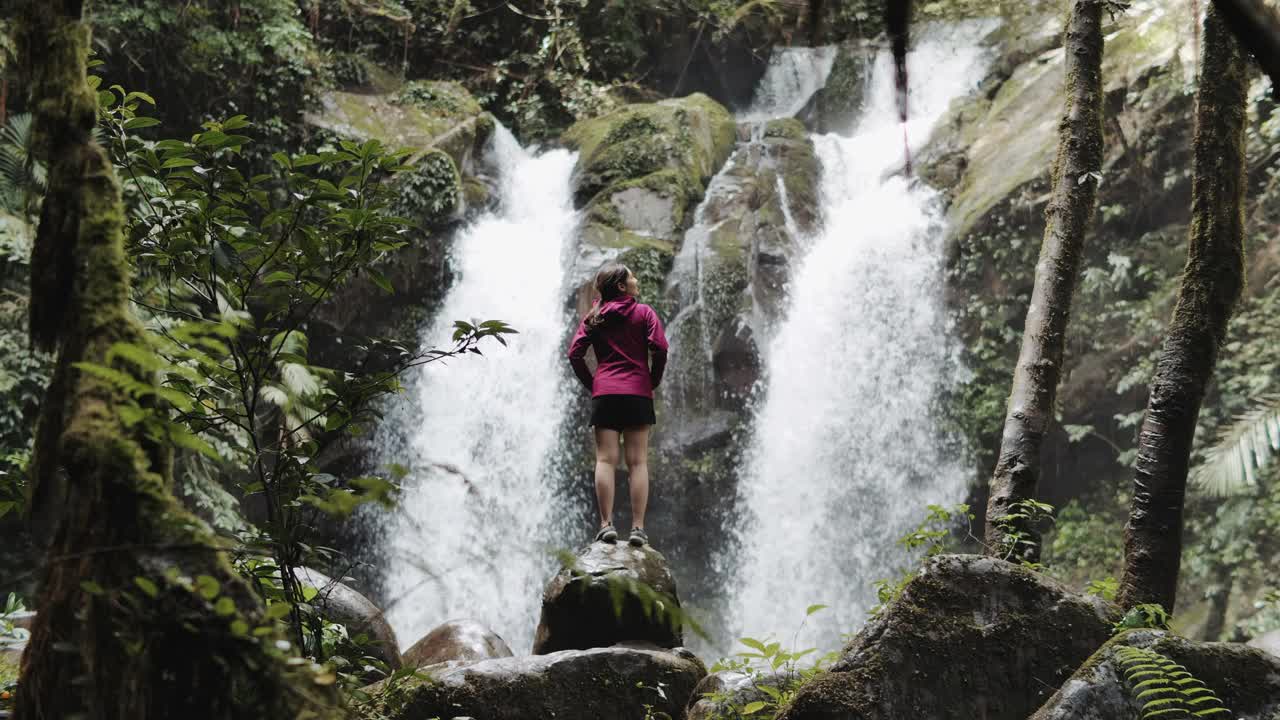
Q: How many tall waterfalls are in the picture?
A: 2